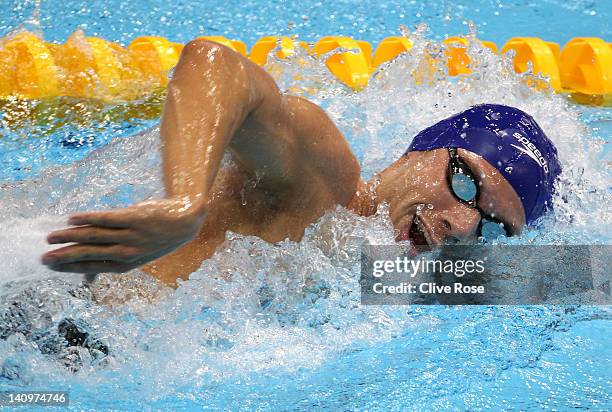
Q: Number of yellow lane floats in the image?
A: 10